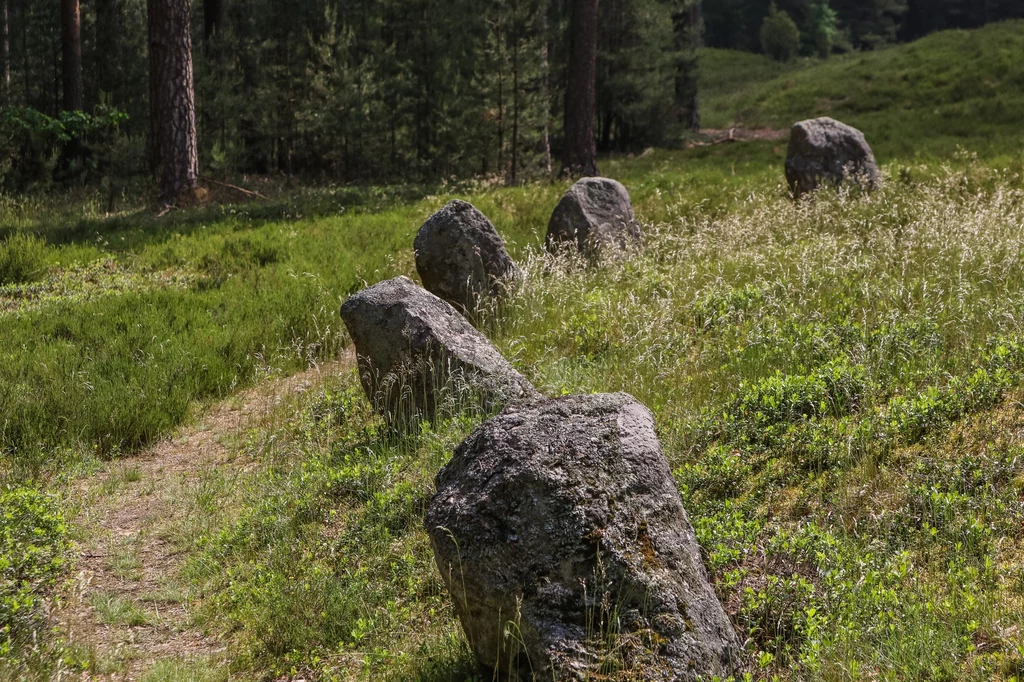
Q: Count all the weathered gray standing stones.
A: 5